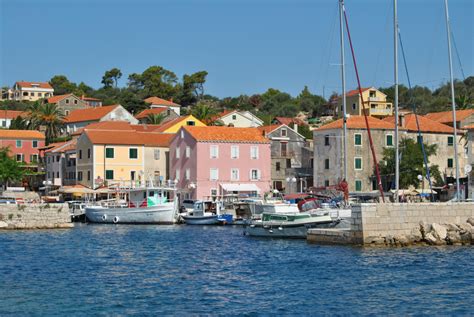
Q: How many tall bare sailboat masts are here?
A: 3